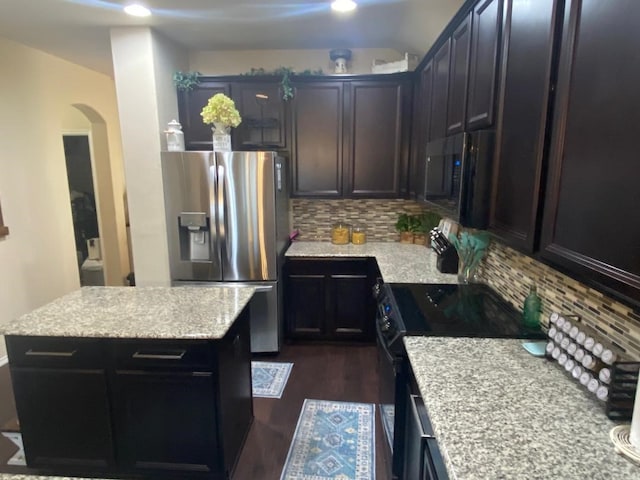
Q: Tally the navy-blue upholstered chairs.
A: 0